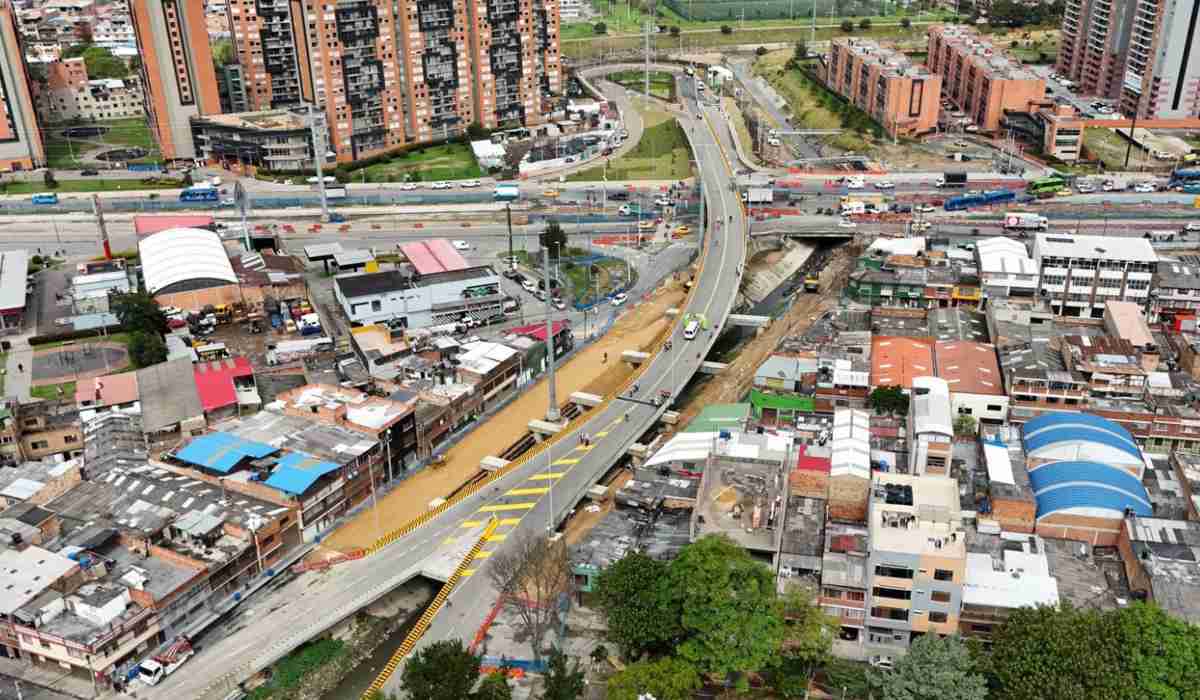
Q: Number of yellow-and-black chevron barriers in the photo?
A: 2